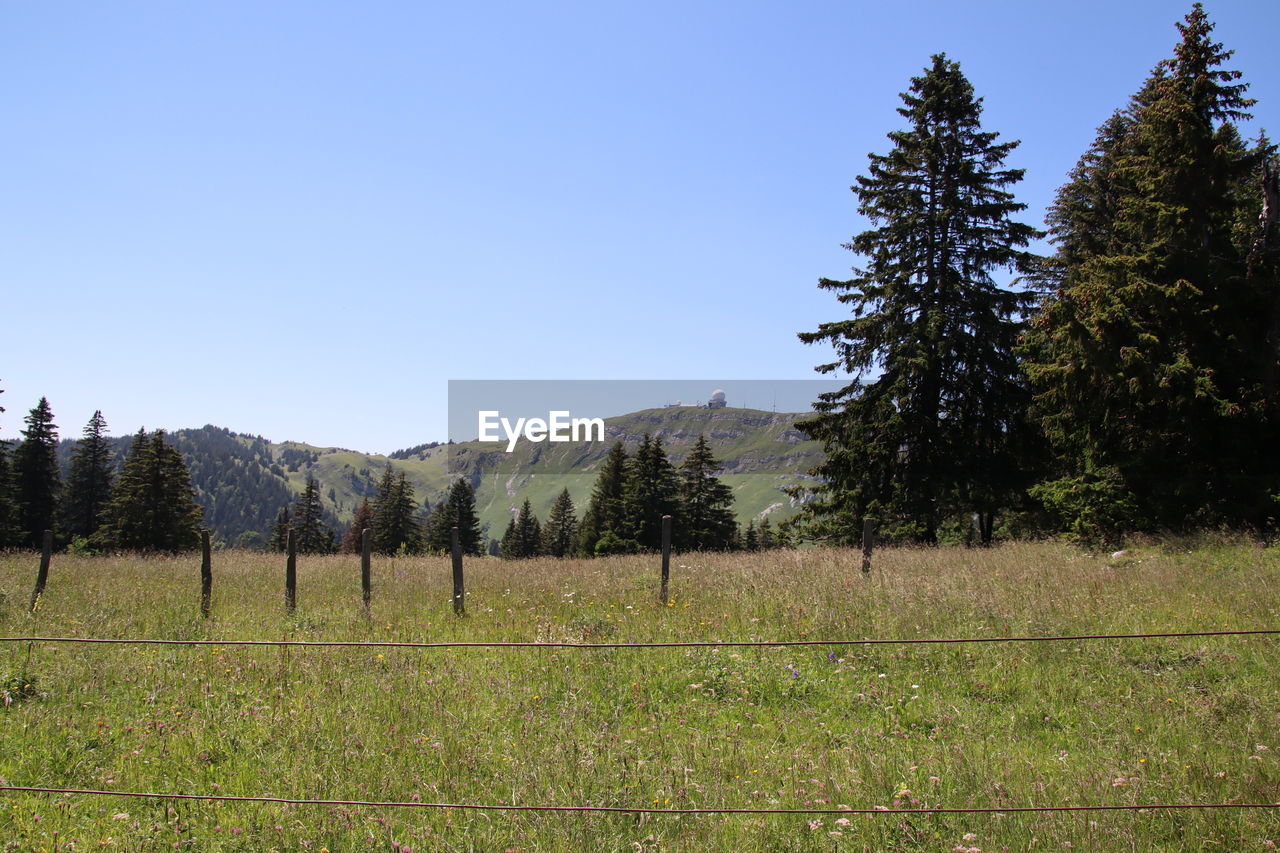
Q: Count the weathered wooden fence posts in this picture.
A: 7